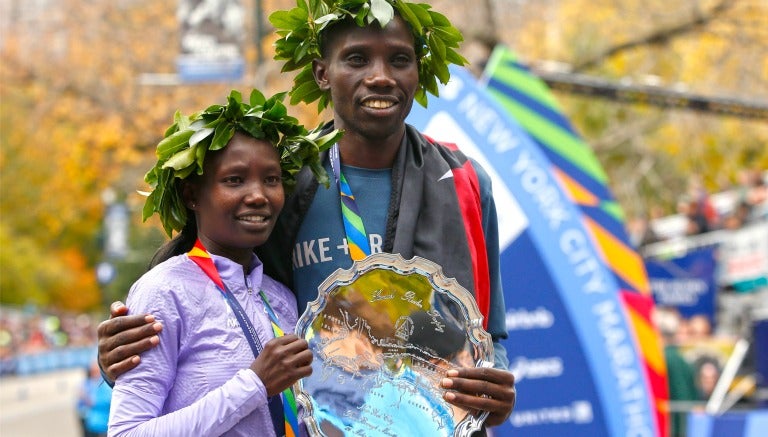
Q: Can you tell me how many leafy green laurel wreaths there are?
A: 2